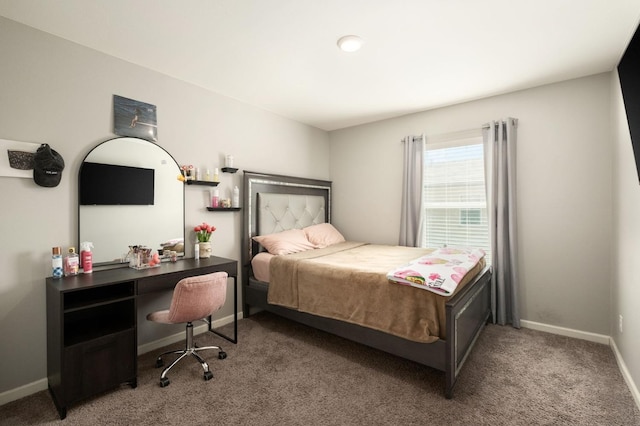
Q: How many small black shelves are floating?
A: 3